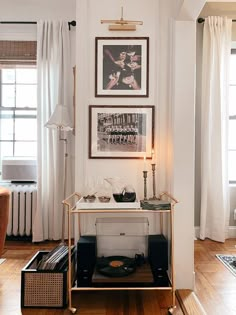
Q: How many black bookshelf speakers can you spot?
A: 2